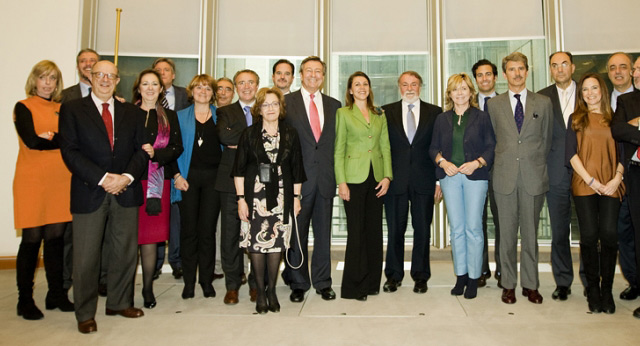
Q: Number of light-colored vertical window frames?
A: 5